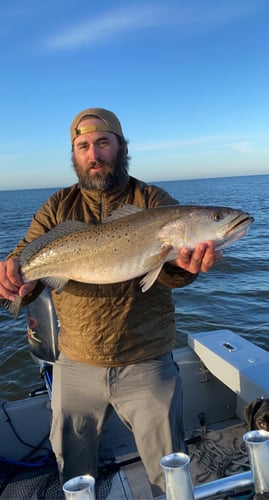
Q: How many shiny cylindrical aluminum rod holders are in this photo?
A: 3